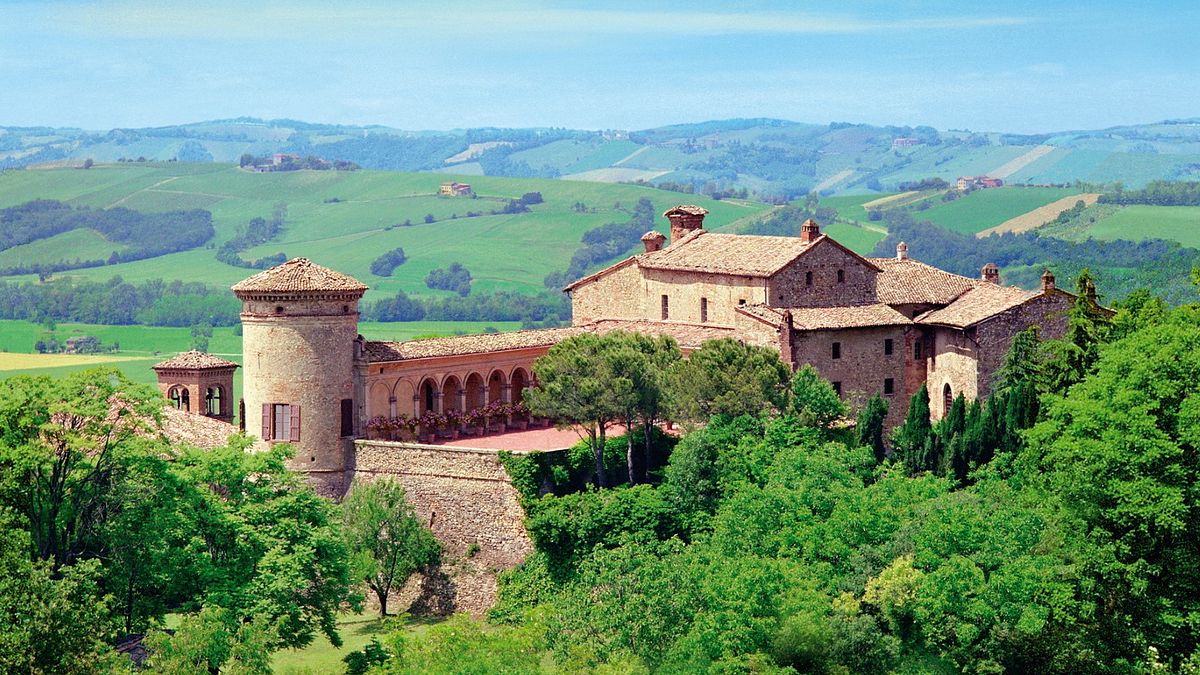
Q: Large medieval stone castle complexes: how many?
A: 1